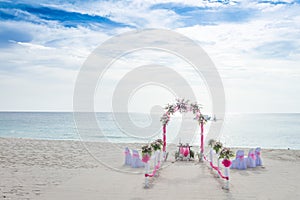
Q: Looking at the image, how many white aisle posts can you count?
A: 6